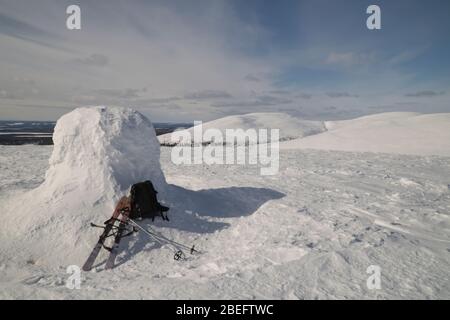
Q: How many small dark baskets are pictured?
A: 2